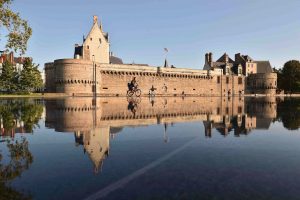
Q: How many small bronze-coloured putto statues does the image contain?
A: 0